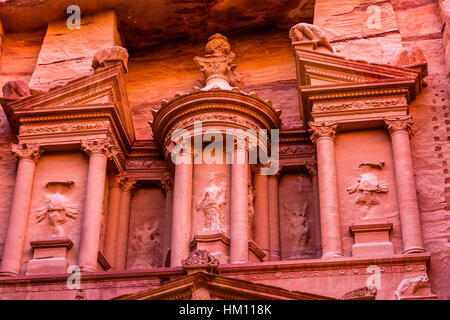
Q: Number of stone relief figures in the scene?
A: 5